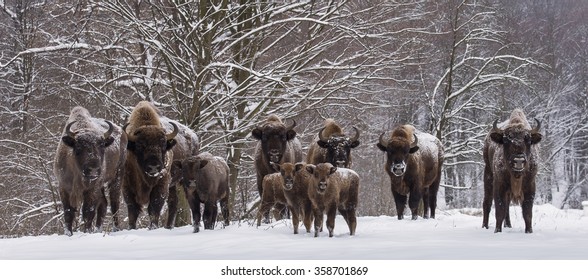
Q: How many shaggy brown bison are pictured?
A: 9